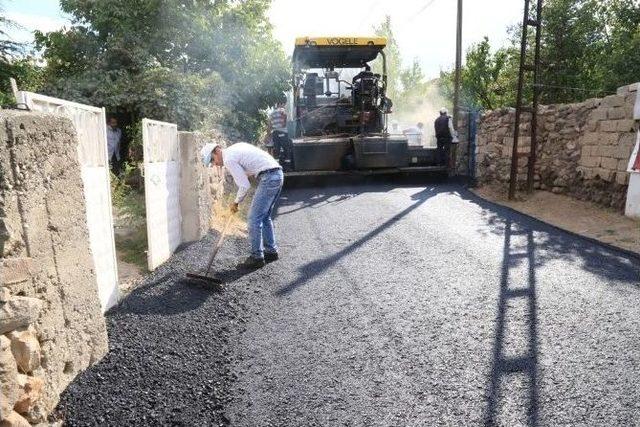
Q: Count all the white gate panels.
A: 2